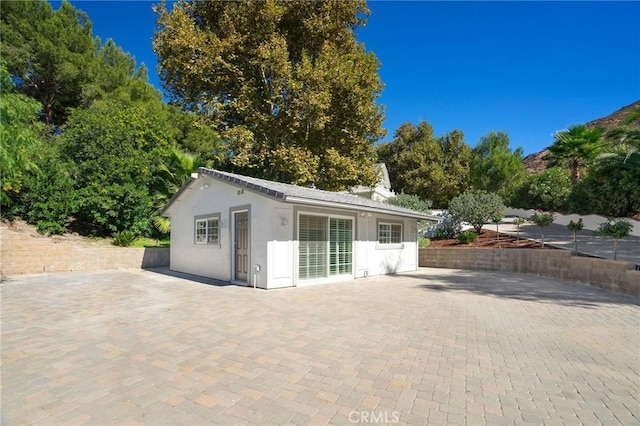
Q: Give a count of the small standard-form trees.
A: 5